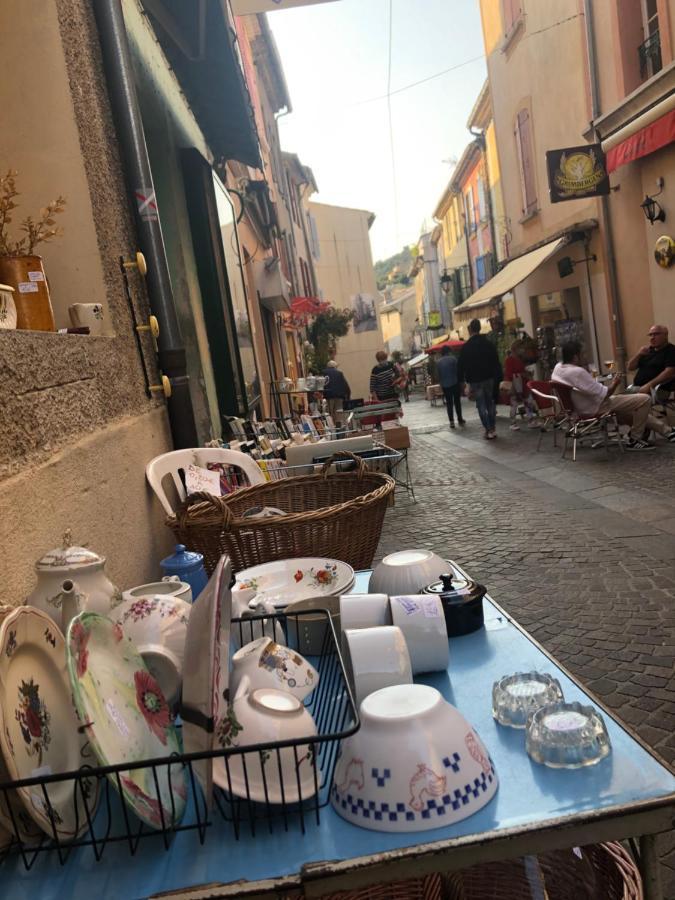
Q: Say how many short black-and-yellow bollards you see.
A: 0